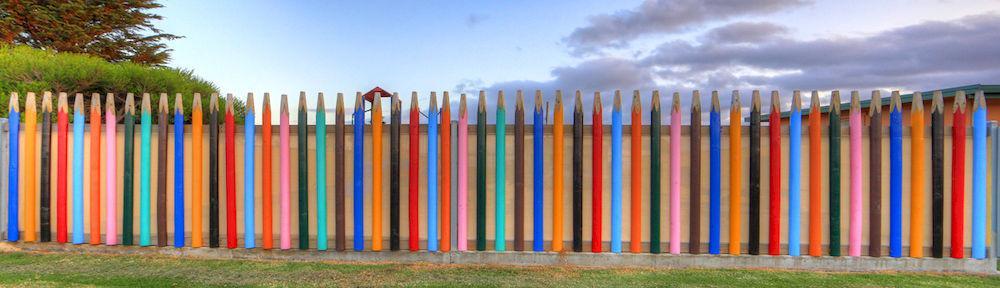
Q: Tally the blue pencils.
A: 12